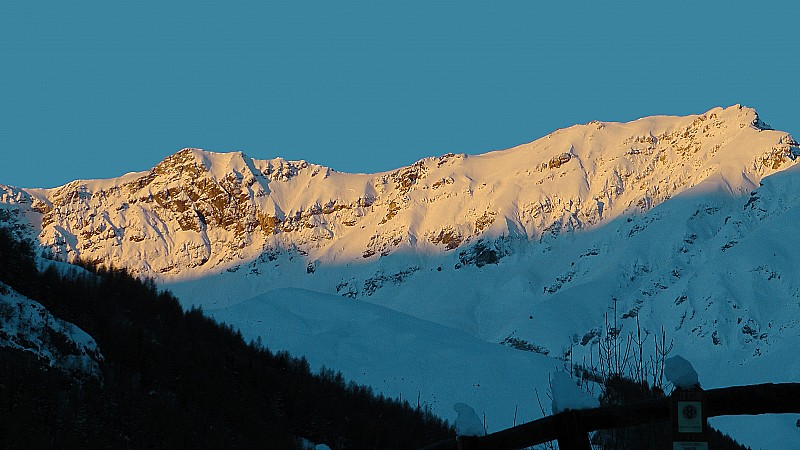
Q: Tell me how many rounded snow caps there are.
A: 3